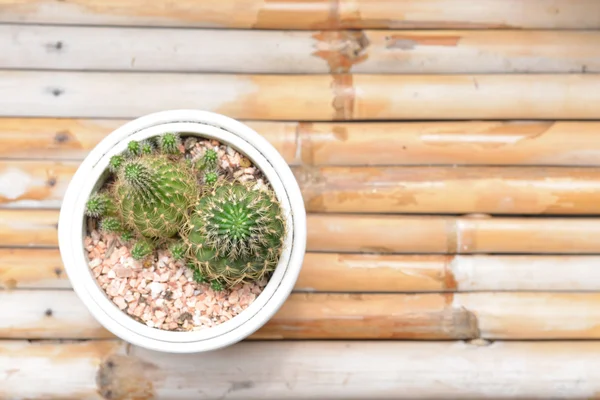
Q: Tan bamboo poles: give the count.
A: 9